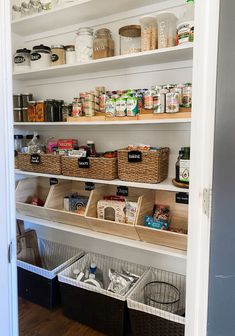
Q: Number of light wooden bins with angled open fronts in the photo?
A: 4